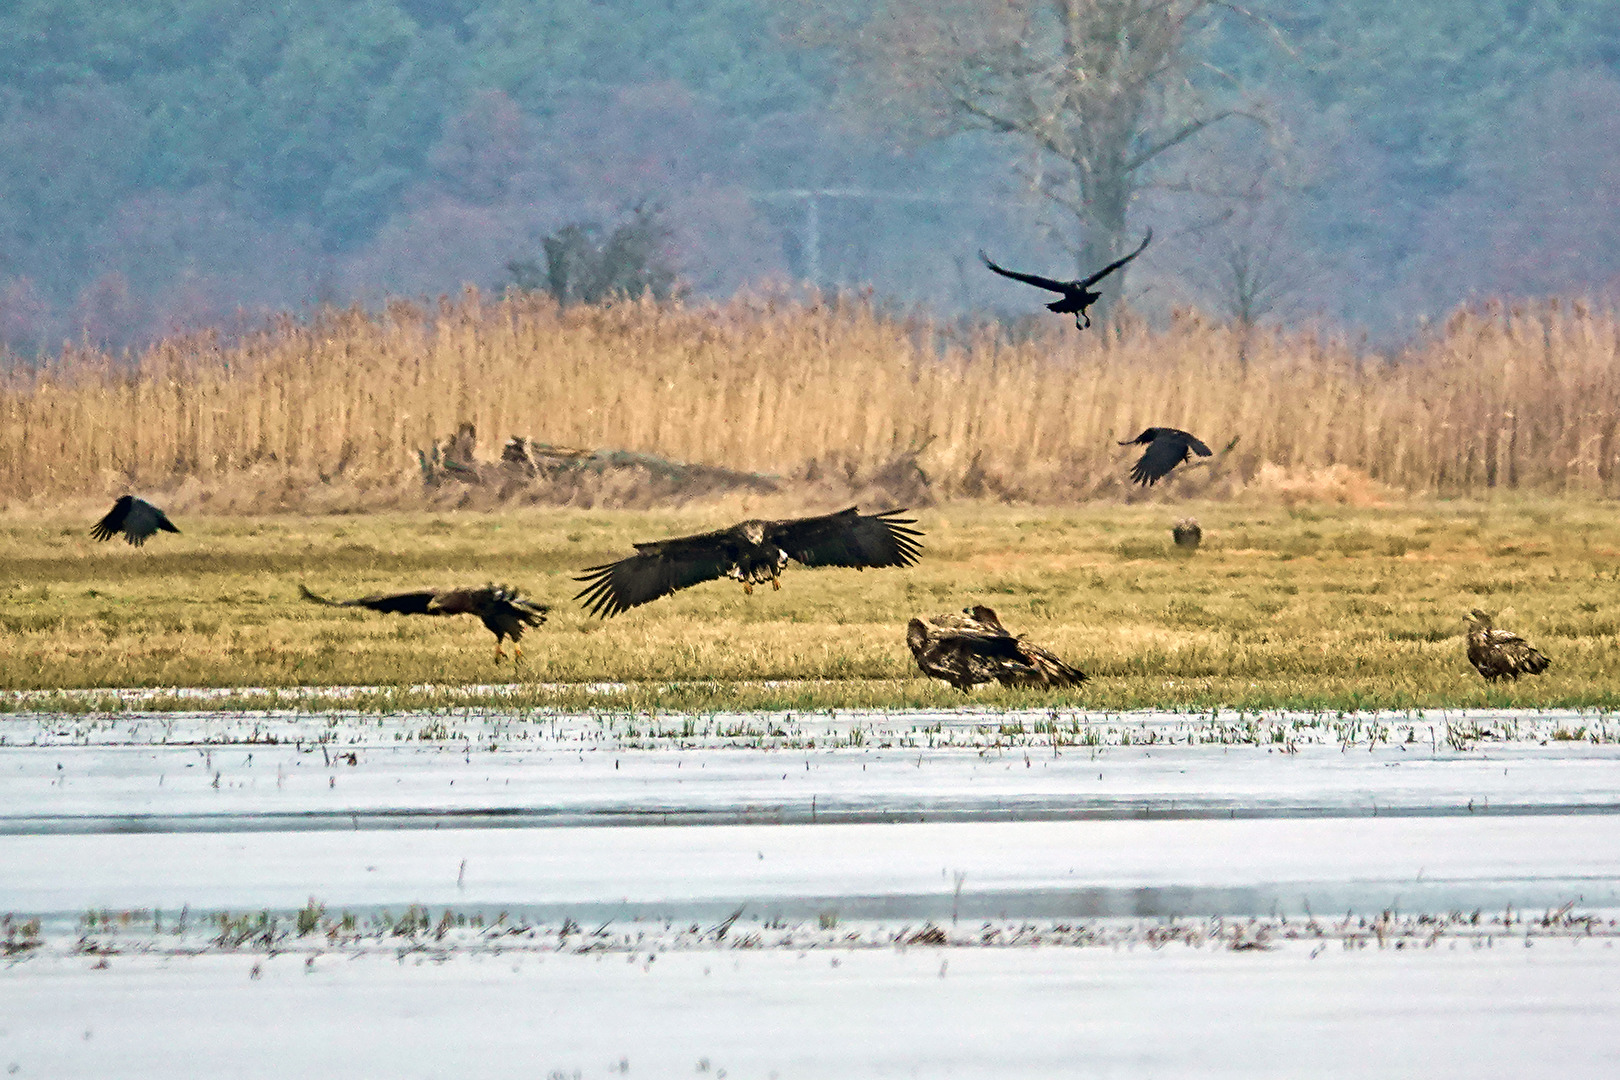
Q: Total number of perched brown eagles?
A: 3